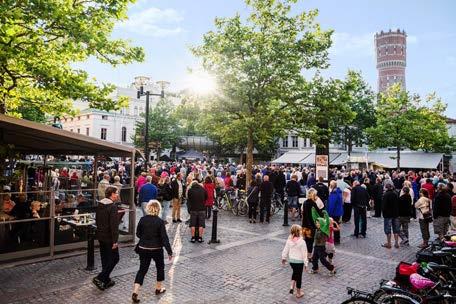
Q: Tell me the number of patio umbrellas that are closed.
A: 0